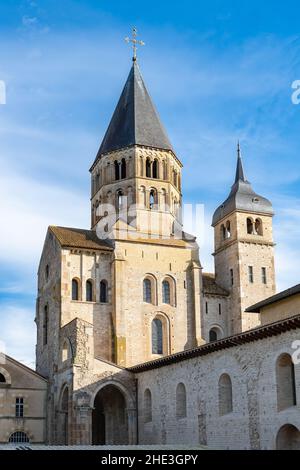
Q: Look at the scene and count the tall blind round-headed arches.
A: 4